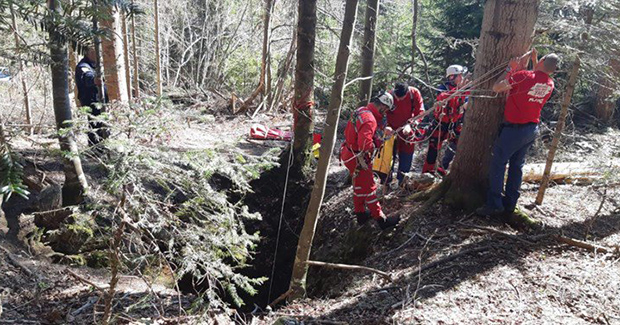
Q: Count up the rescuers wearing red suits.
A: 3